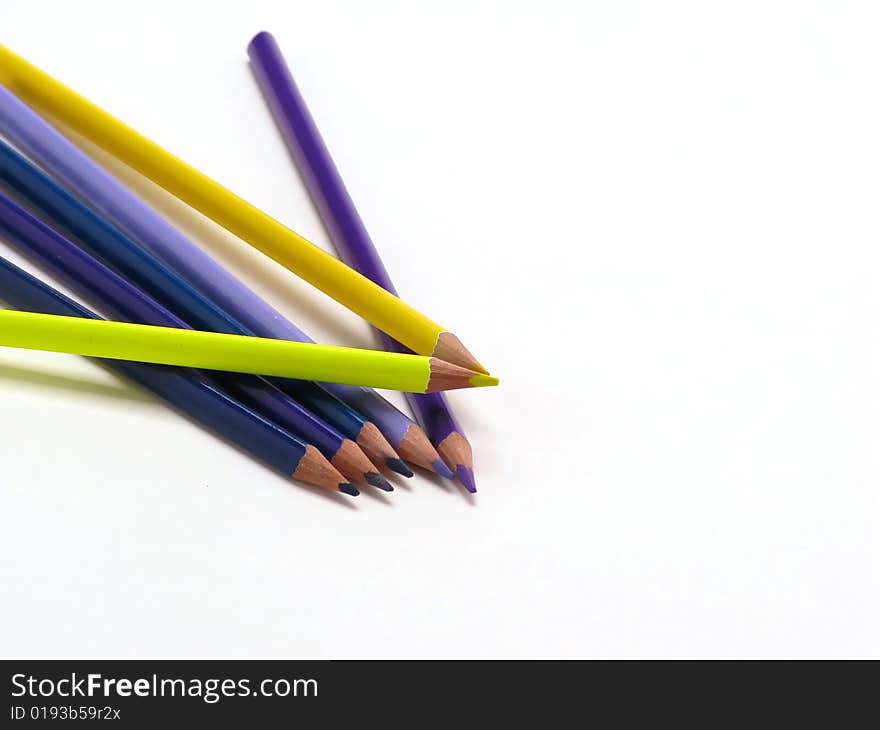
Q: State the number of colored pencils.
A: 7